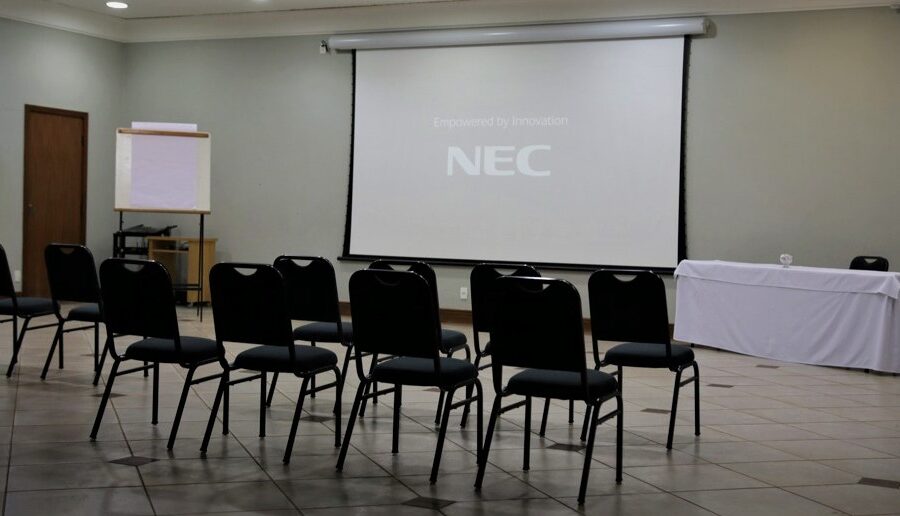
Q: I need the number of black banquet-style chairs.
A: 11